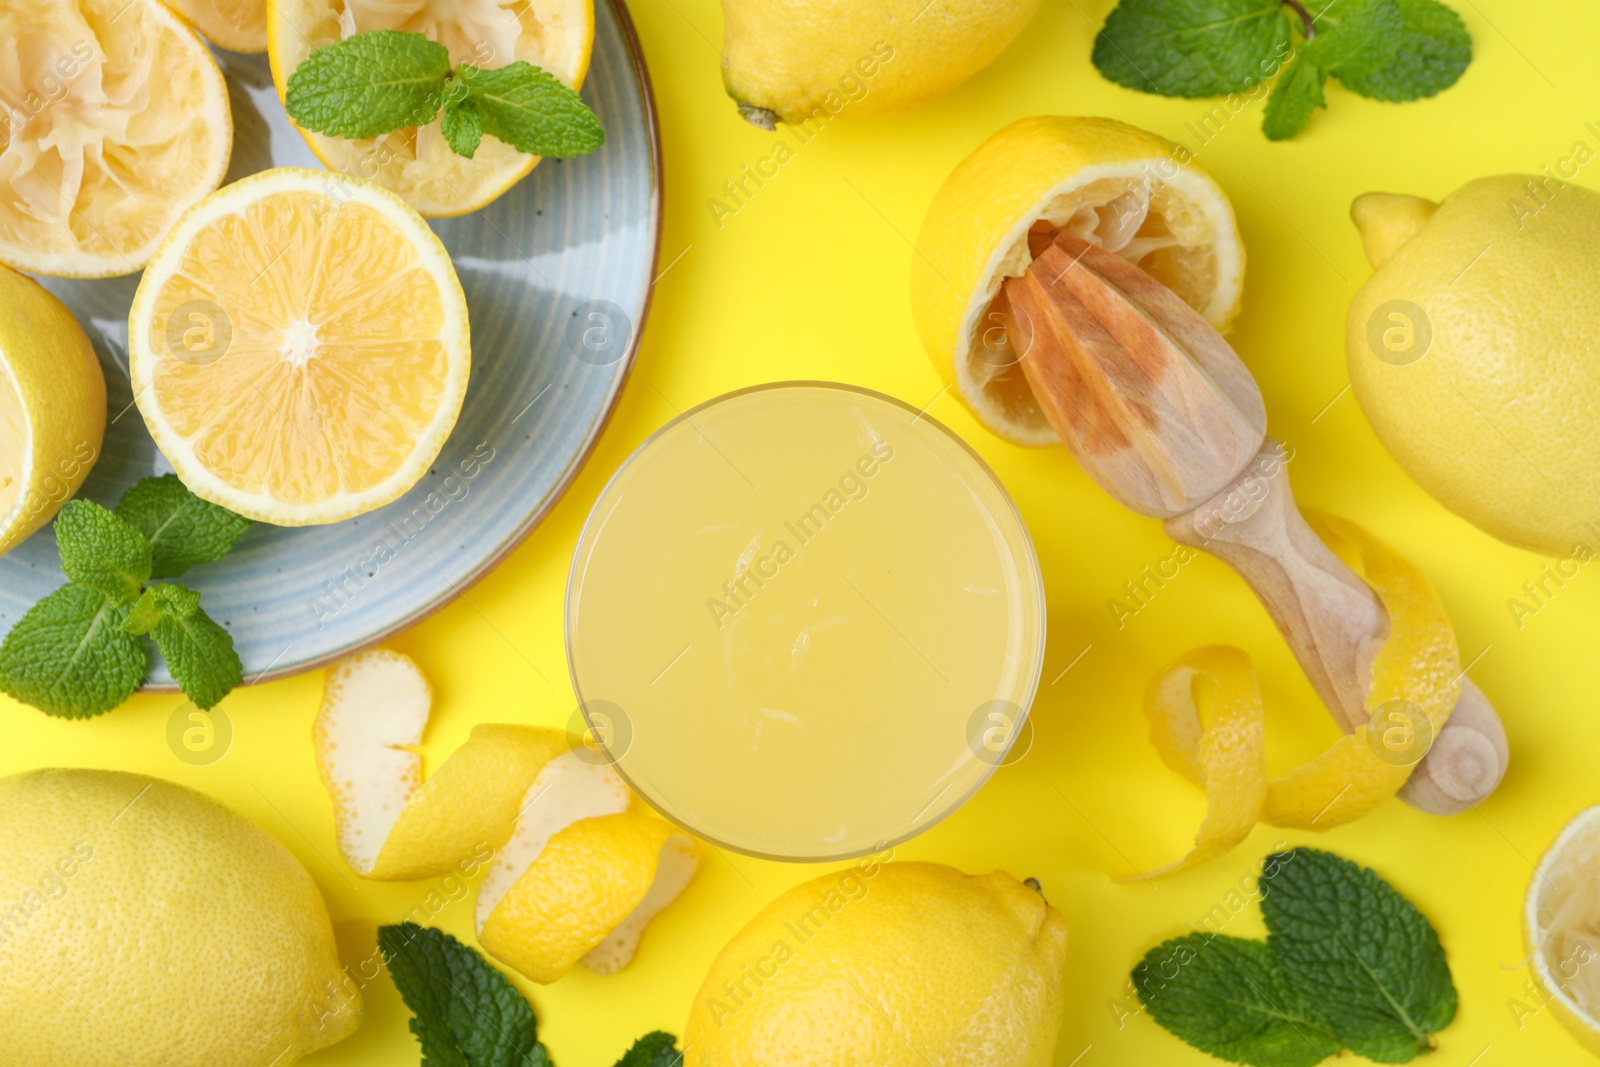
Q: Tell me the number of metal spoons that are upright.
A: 0